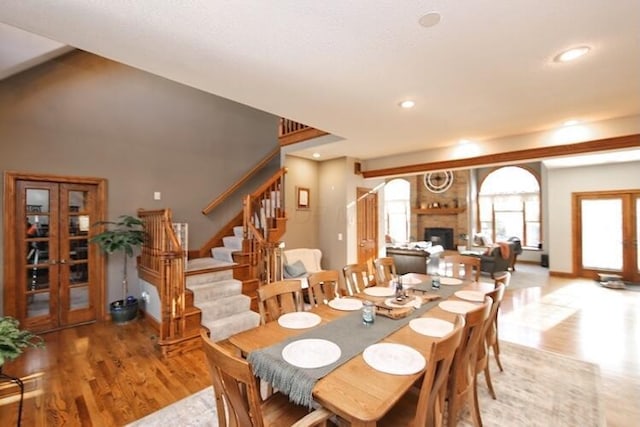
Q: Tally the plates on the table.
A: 10